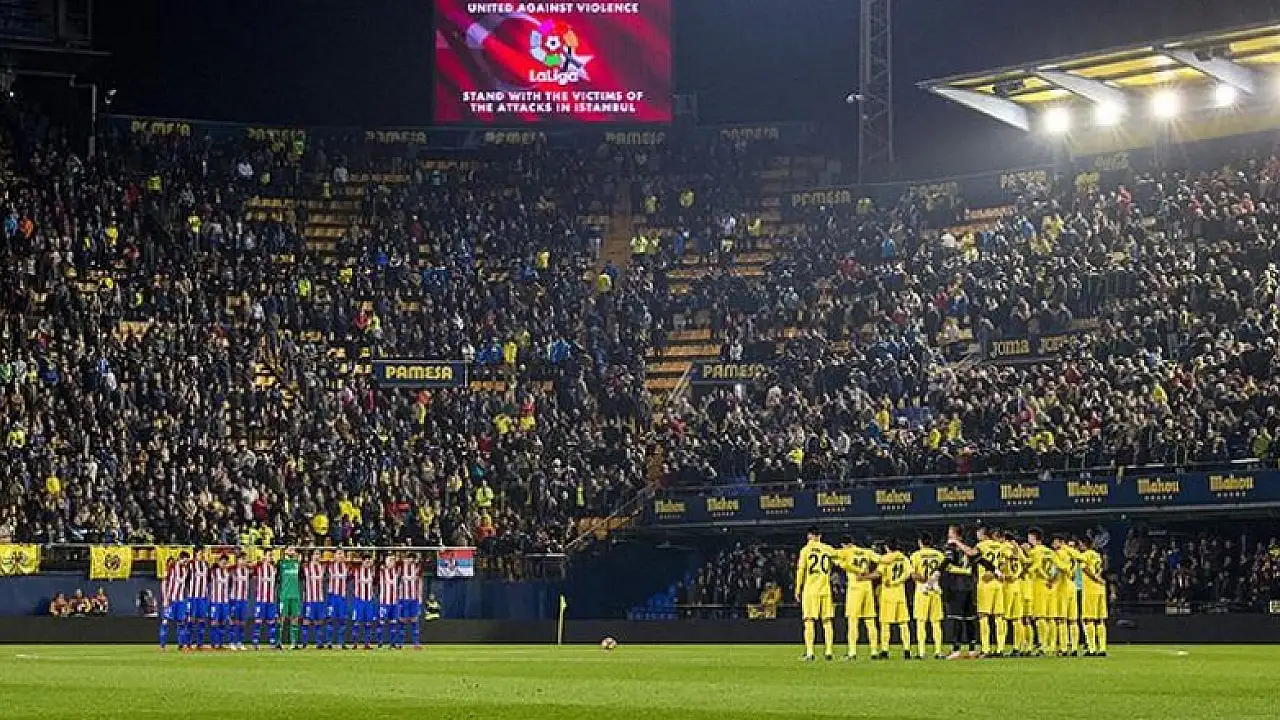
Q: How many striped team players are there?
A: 10